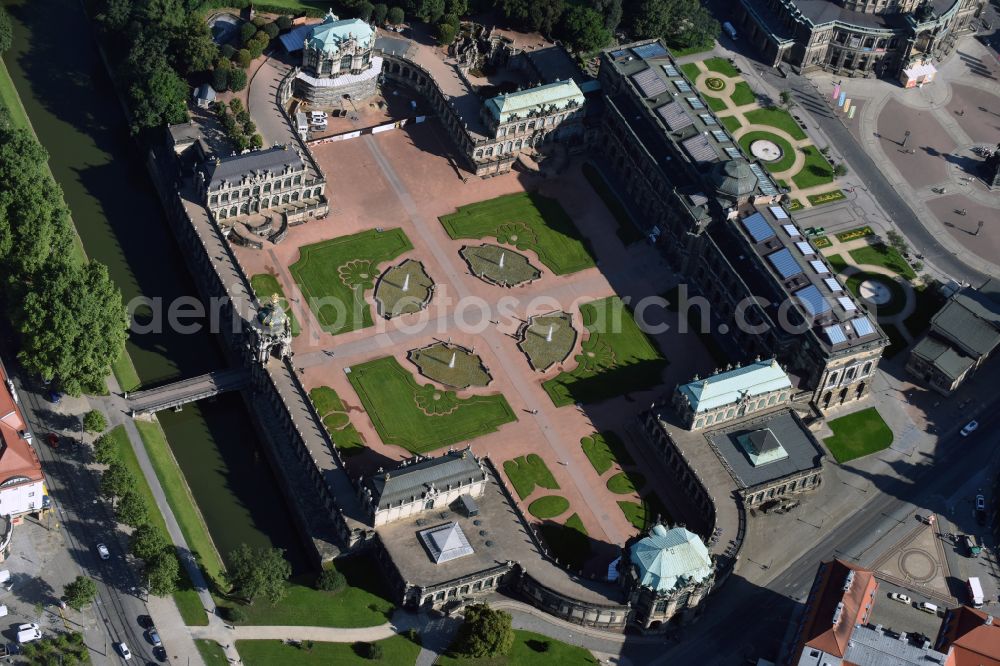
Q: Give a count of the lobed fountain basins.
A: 4